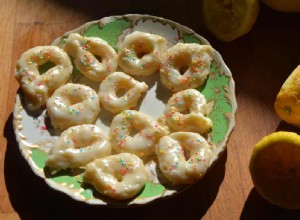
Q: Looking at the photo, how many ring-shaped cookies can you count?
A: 11